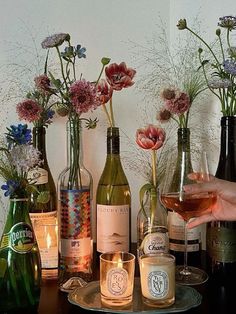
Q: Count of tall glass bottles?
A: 5